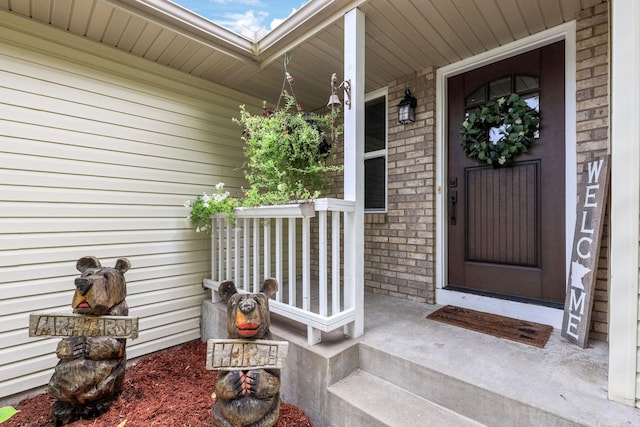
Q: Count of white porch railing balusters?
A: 12